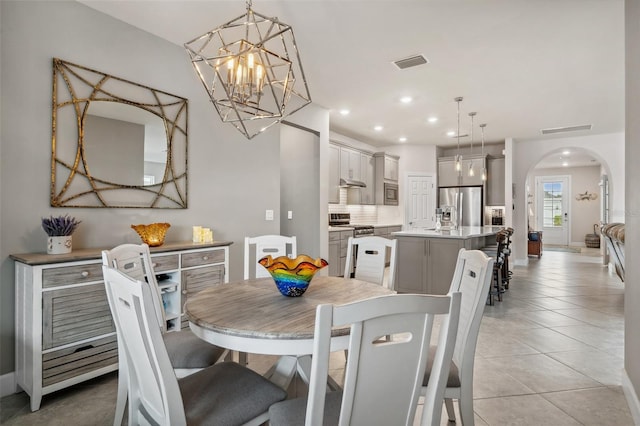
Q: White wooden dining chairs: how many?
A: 6